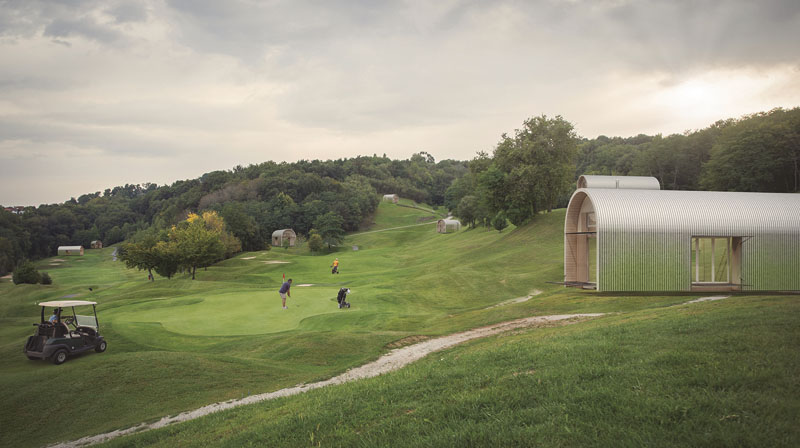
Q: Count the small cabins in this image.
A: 5